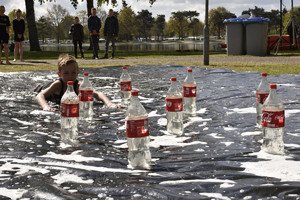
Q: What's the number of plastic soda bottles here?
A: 8